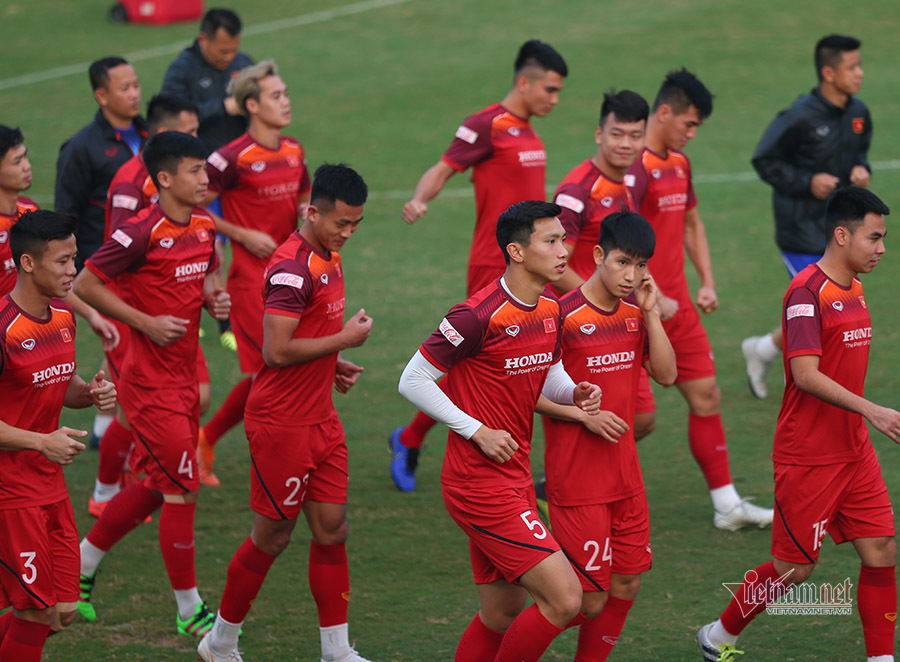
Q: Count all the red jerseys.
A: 12